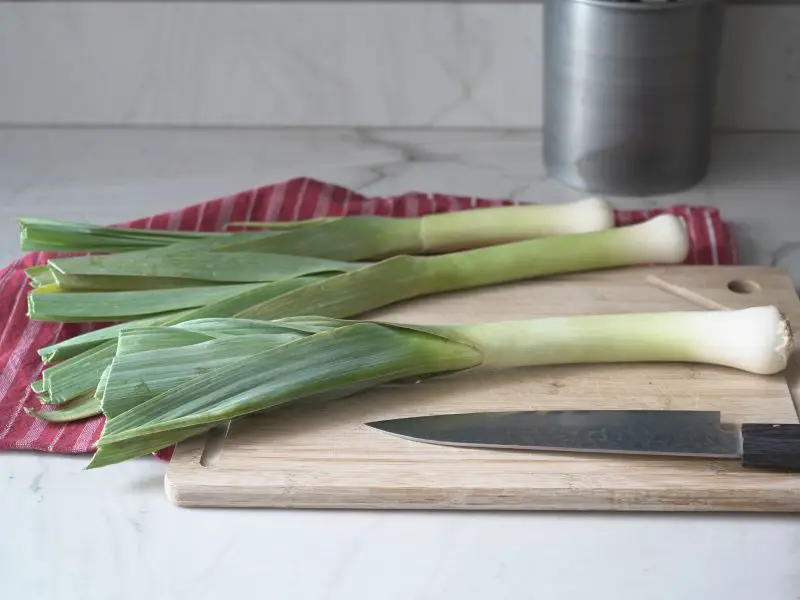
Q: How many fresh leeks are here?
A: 3